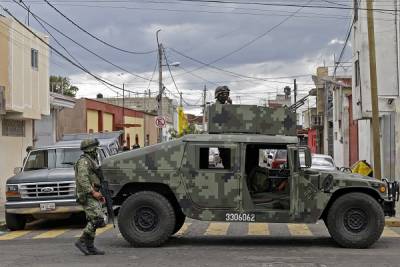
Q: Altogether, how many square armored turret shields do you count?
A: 1